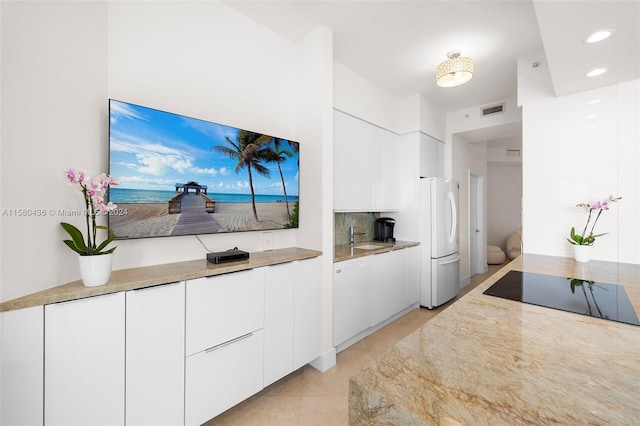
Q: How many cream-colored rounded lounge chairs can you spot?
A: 2